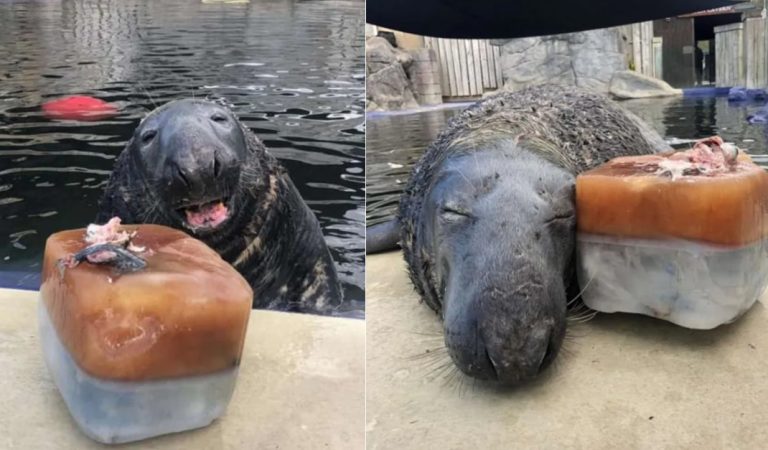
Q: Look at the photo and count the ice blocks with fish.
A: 2